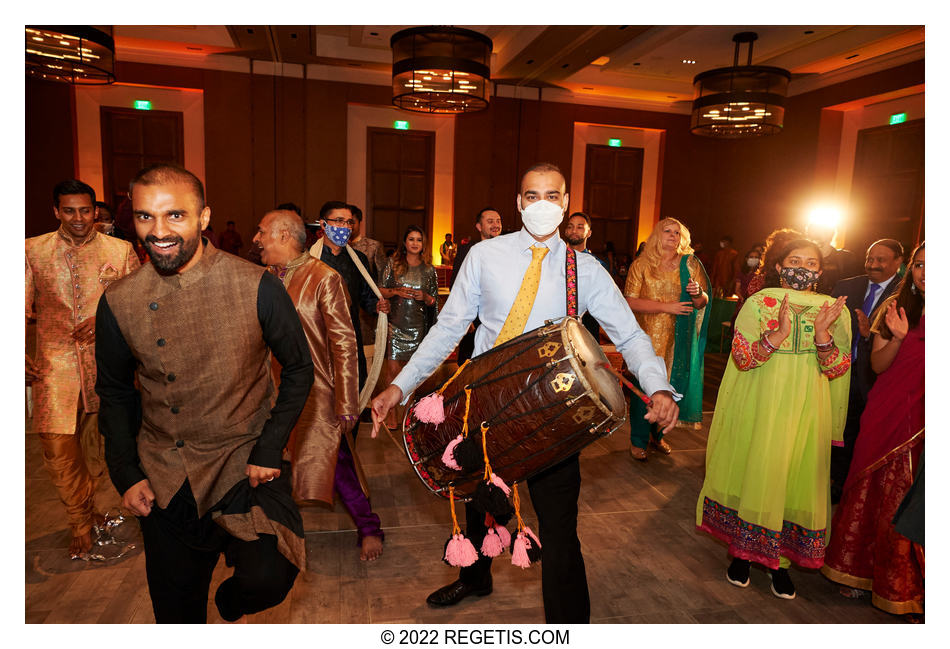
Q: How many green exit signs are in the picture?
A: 4